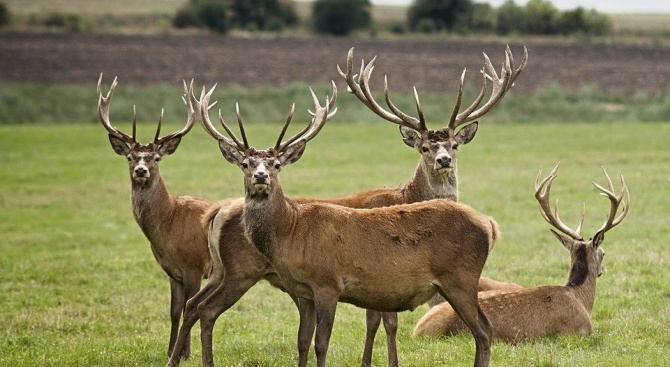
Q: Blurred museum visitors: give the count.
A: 0